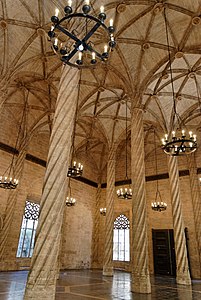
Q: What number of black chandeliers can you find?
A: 8